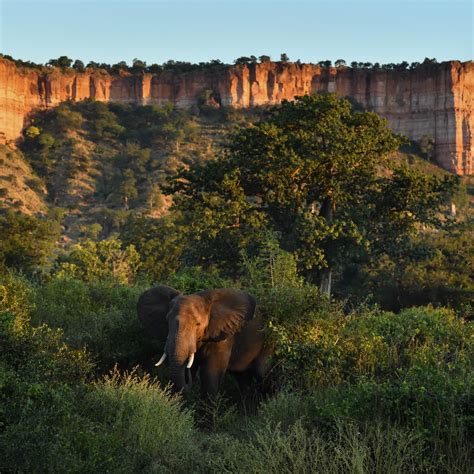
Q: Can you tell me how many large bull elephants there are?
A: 1